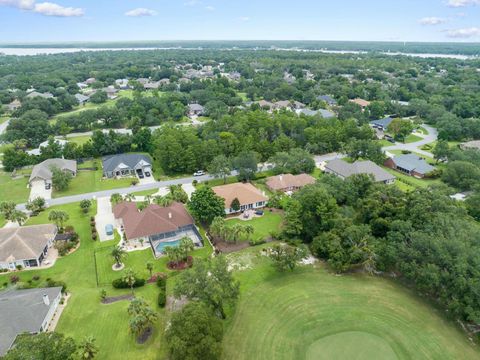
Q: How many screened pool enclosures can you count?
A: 1